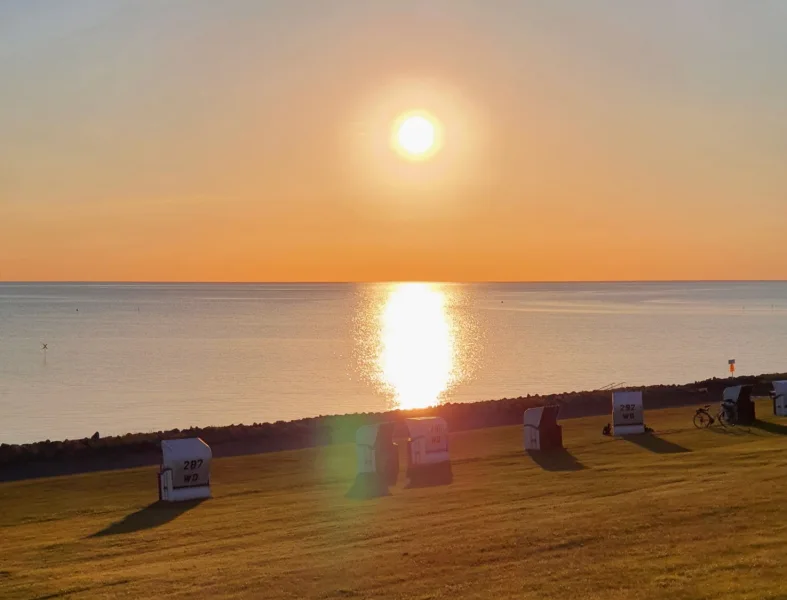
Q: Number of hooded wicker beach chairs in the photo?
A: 7